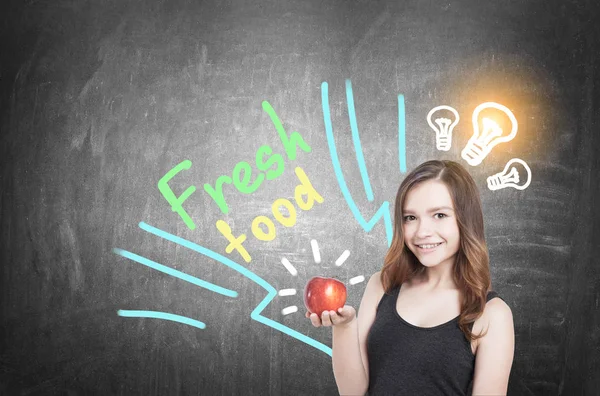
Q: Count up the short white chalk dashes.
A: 6